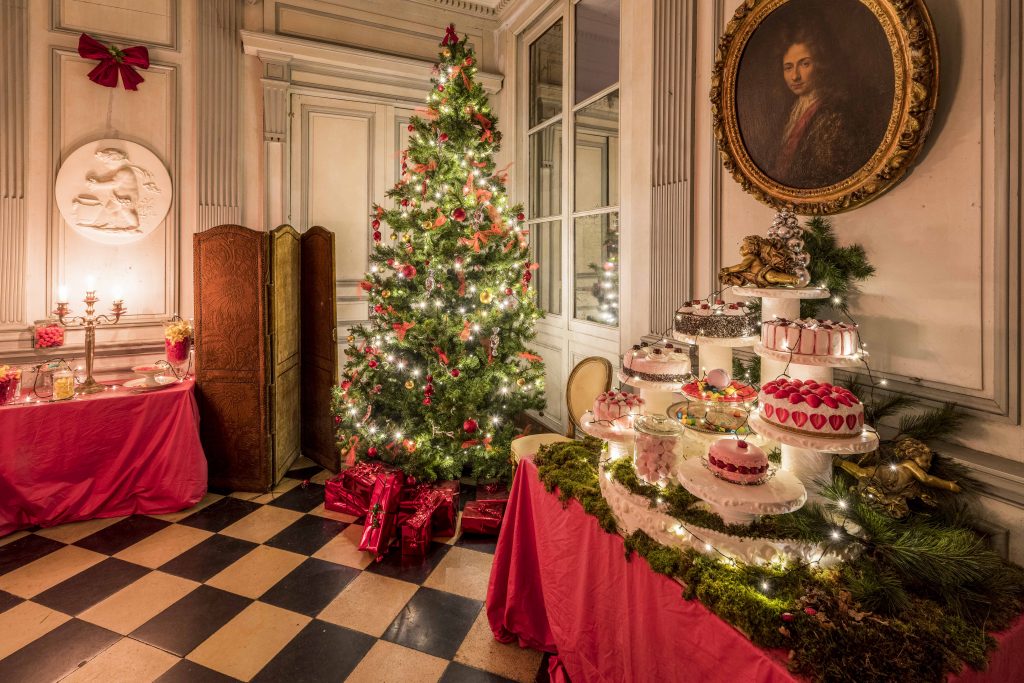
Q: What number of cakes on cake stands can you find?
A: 6